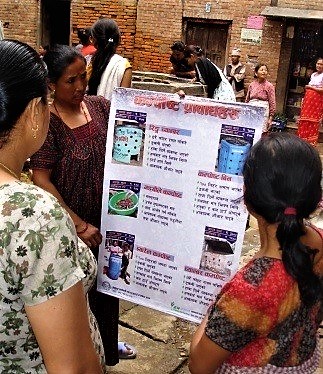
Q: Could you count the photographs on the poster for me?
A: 5